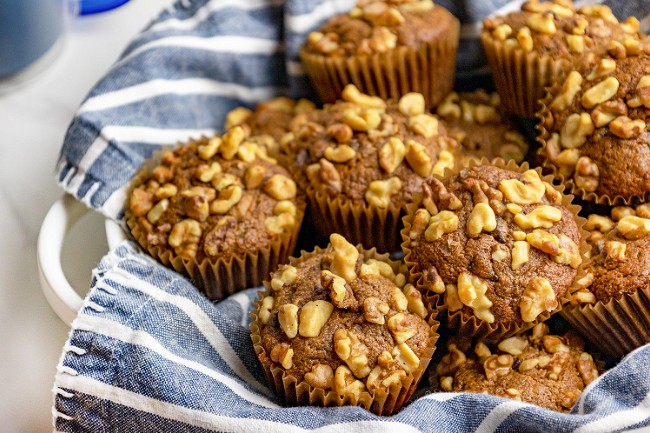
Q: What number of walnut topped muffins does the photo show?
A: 11